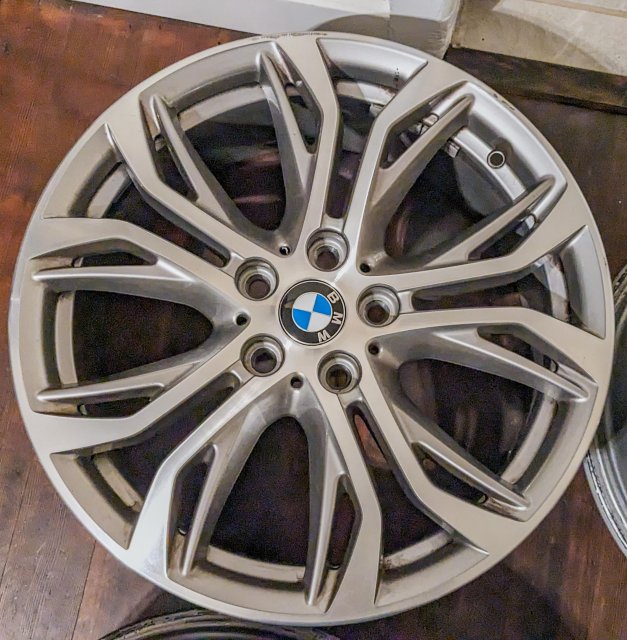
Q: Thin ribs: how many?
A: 10